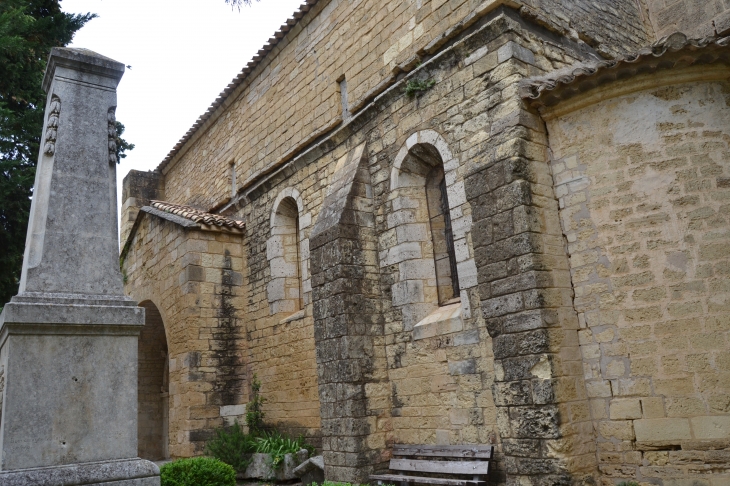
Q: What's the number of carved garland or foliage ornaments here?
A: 2